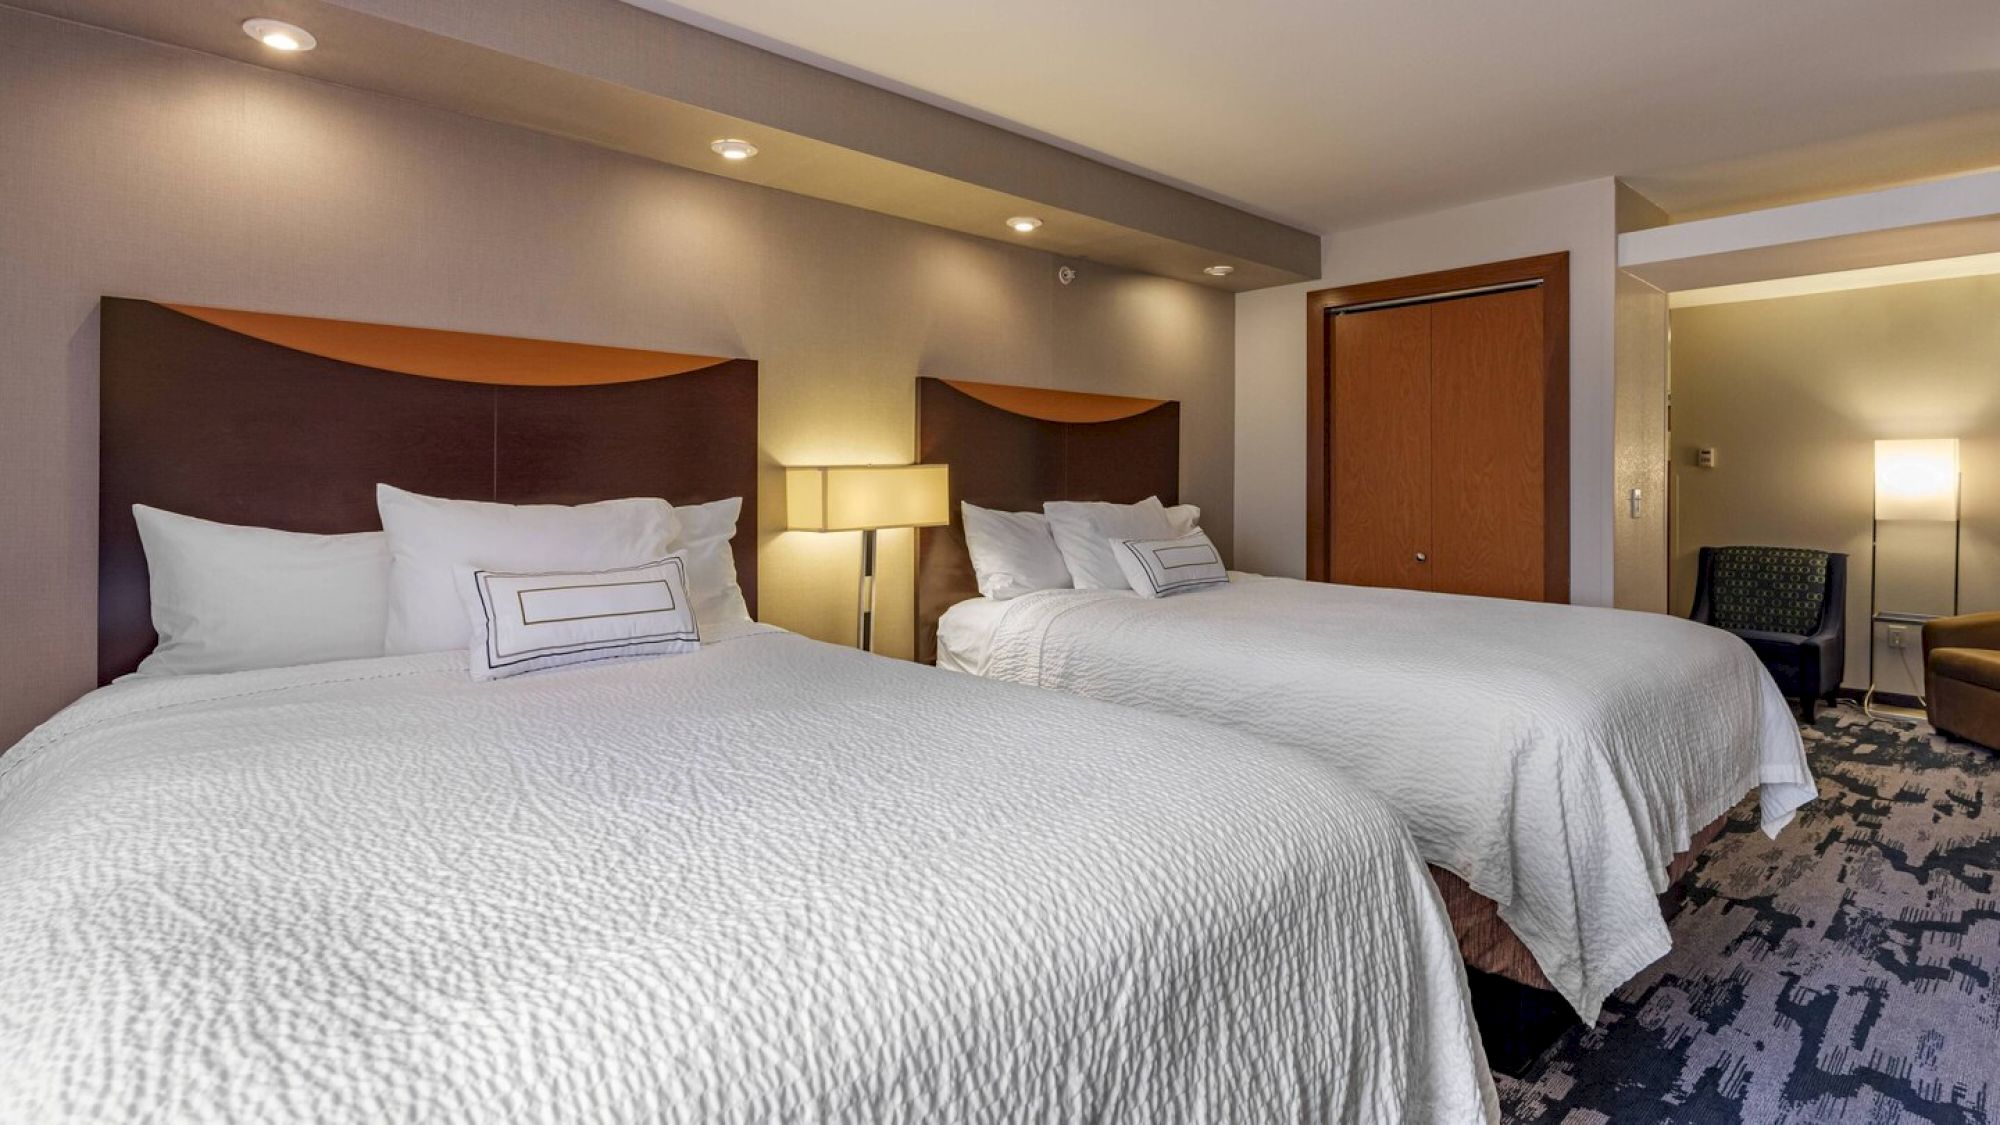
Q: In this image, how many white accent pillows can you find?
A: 2